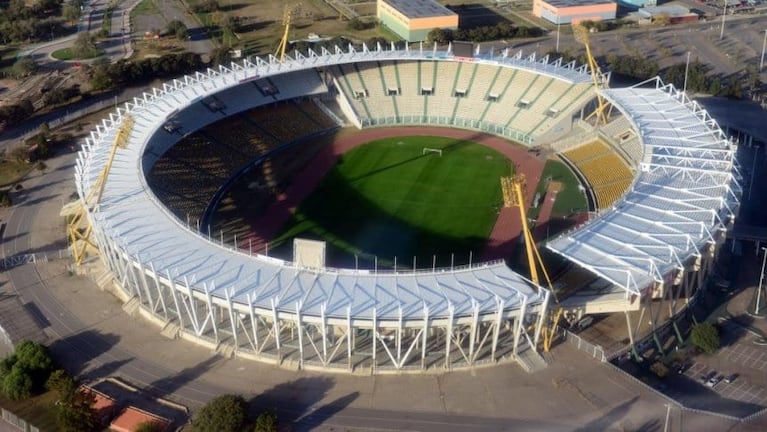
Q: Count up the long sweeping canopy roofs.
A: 2